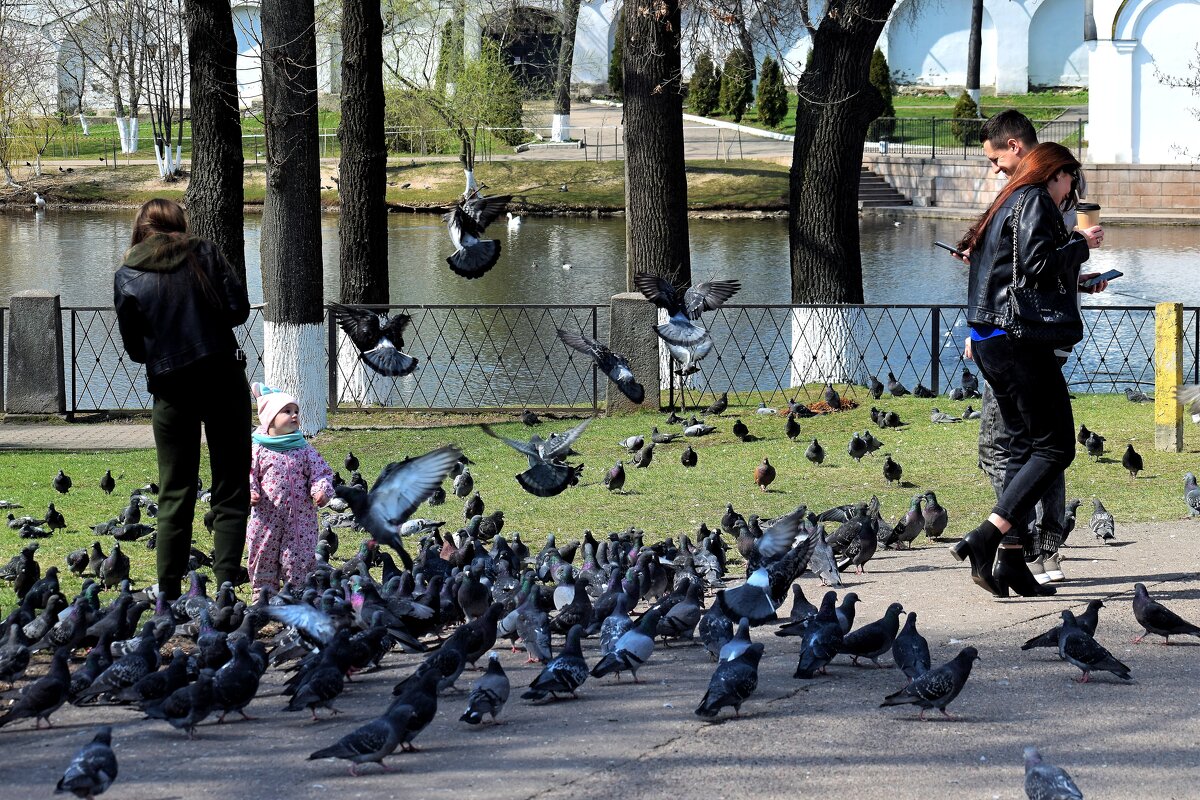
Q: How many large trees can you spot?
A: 5